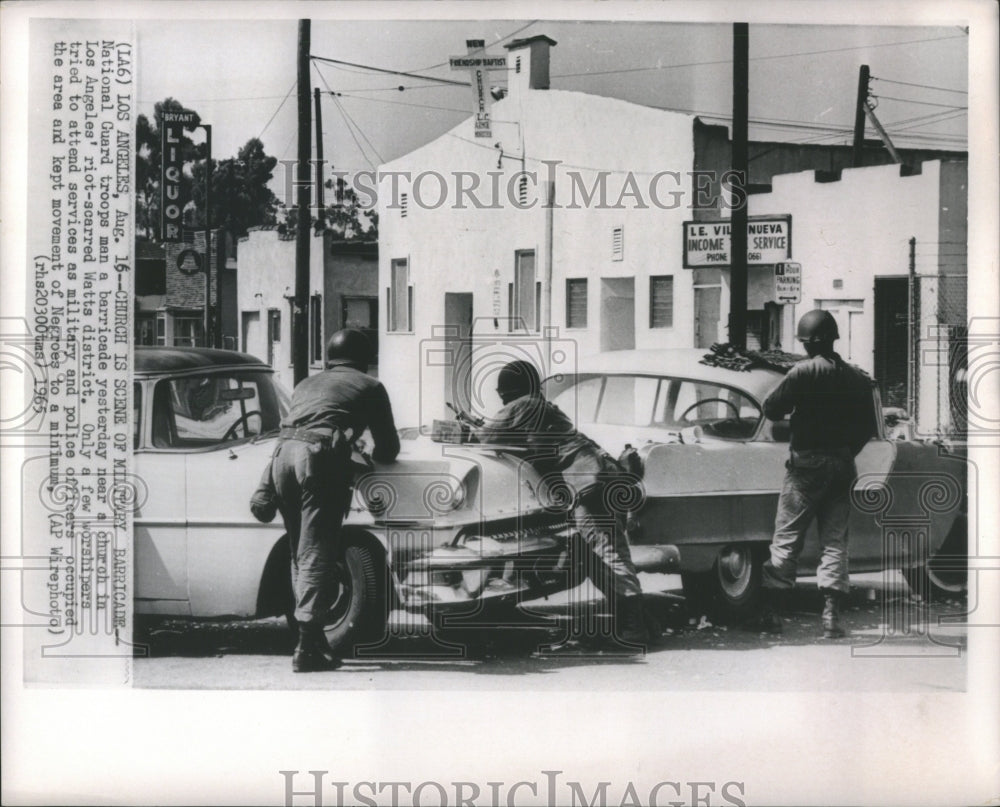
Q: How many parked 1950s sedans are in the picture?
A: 2